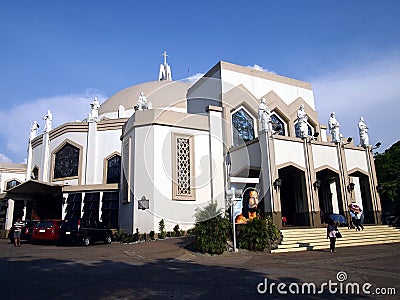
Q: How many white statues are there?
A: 8